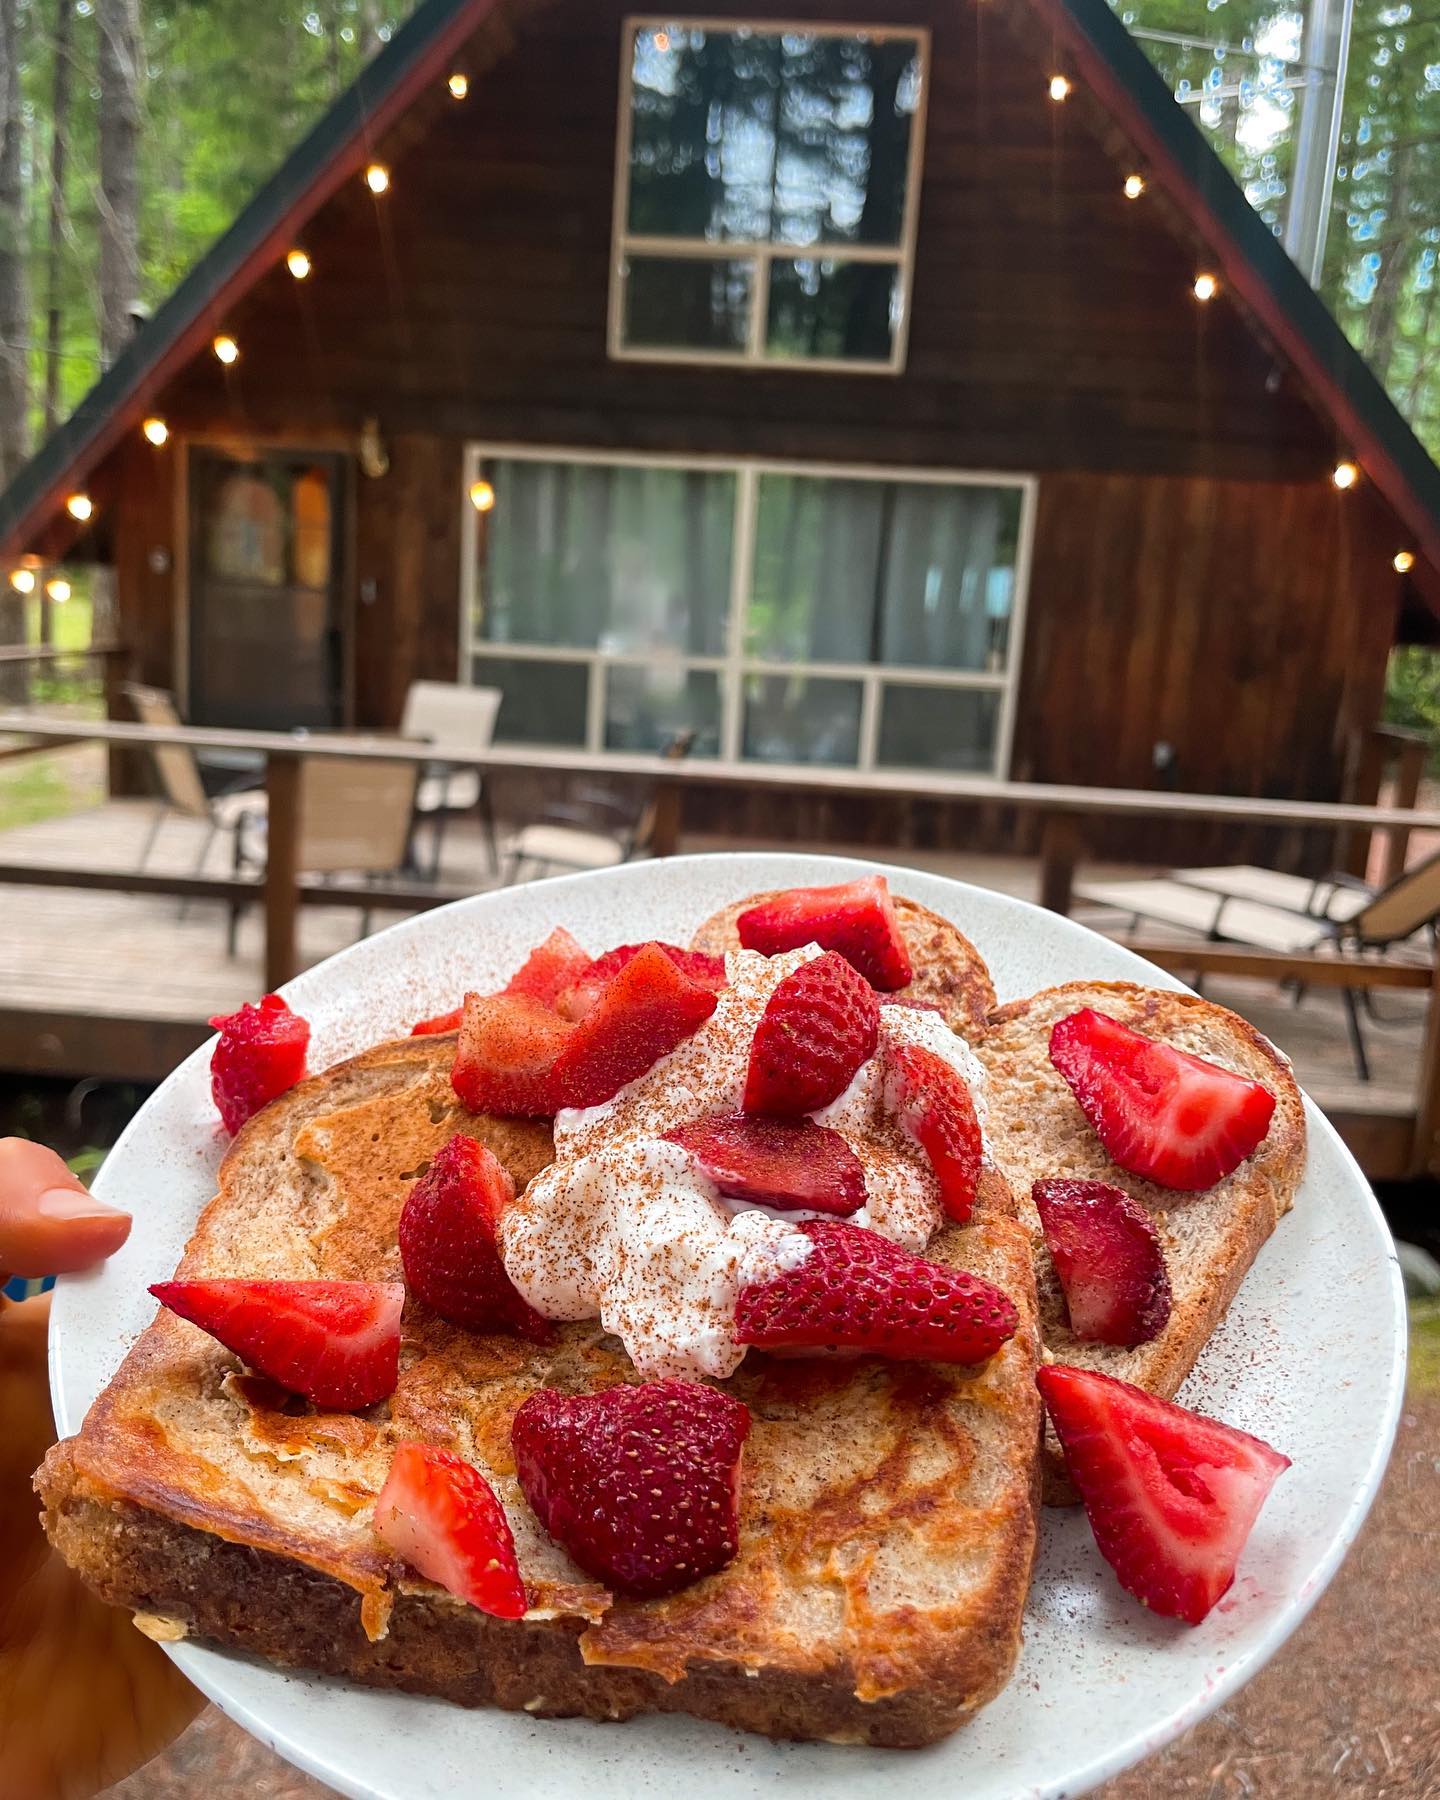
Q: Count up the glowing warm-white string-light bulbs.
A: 14